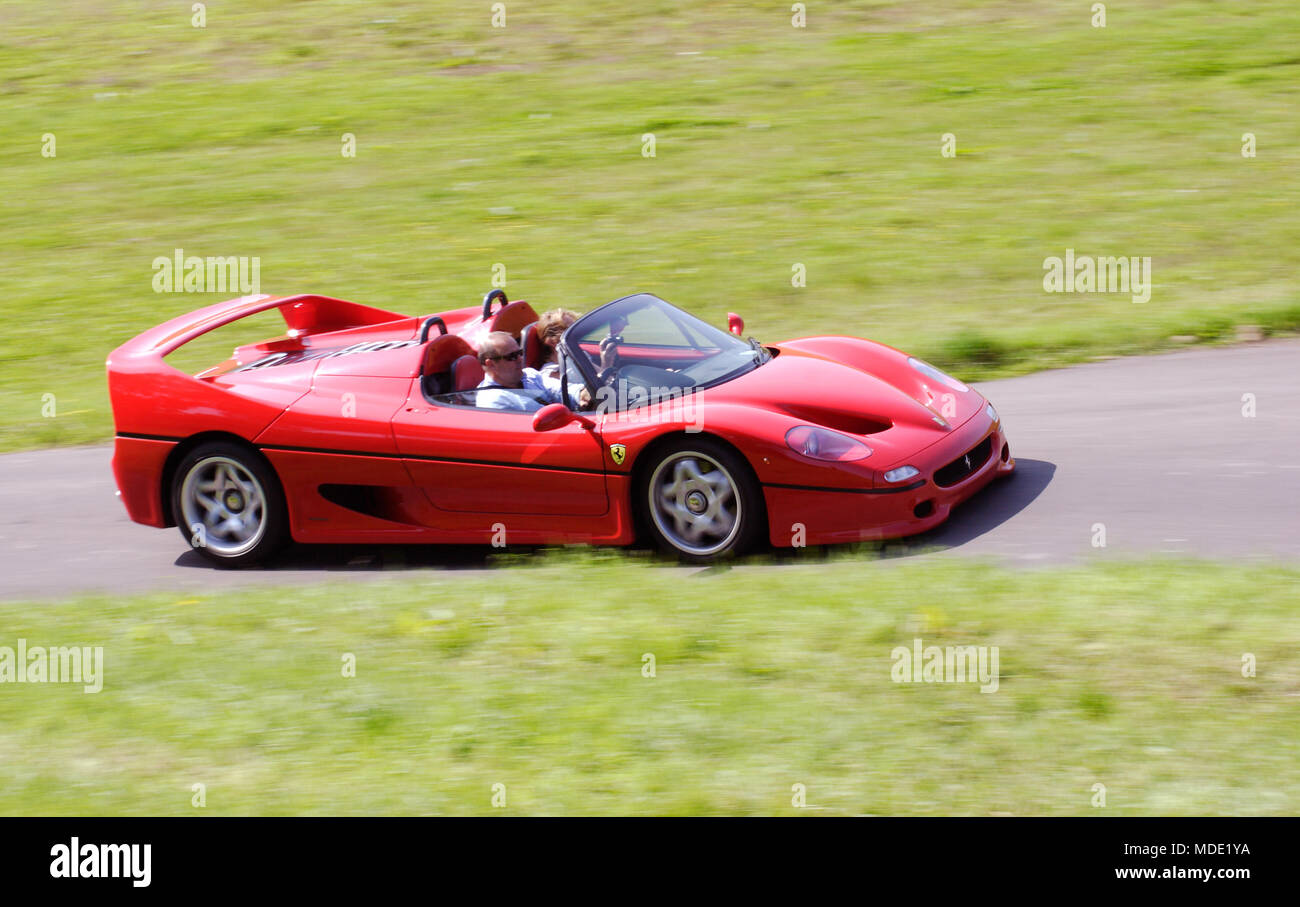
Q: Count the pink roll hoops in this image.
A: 0